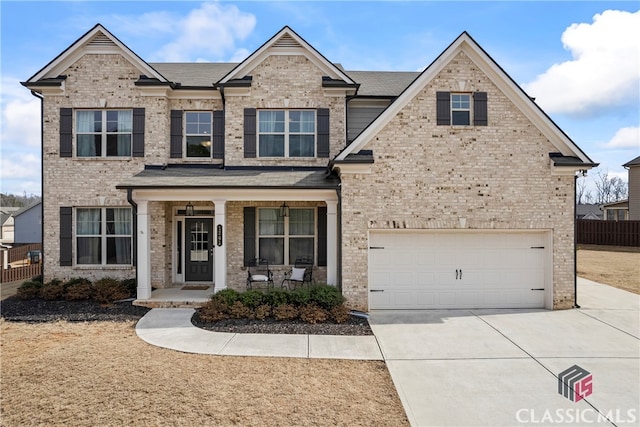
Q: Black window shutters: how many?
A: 12